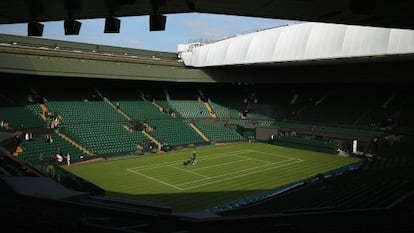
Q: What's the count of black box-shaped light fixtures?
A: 4